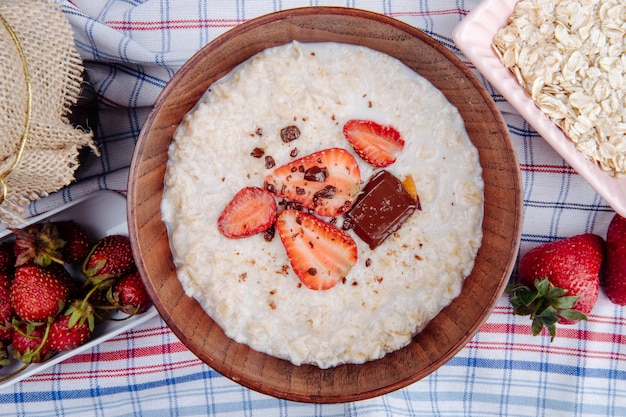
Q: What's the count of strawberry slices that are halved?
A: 4